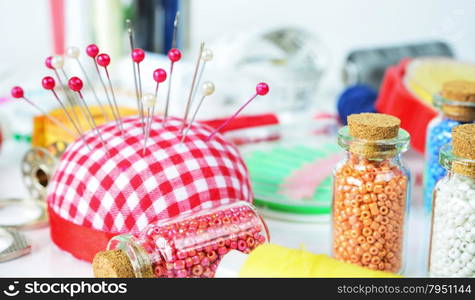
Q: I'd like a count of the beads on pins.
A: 15